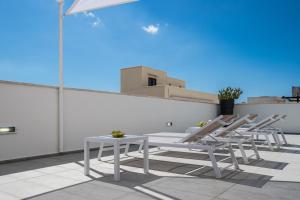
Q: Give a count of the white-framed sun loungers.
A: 4